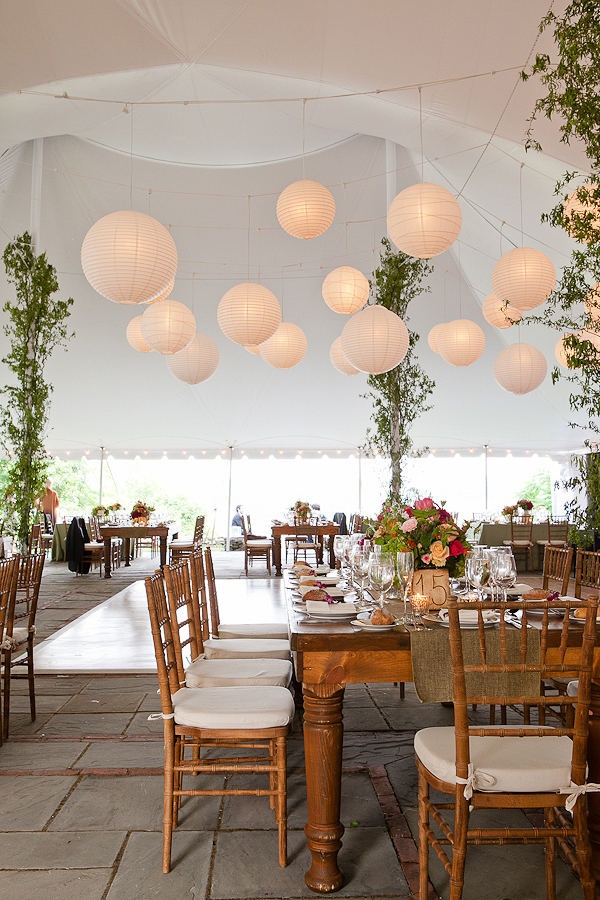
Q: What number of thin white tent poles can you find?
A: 4